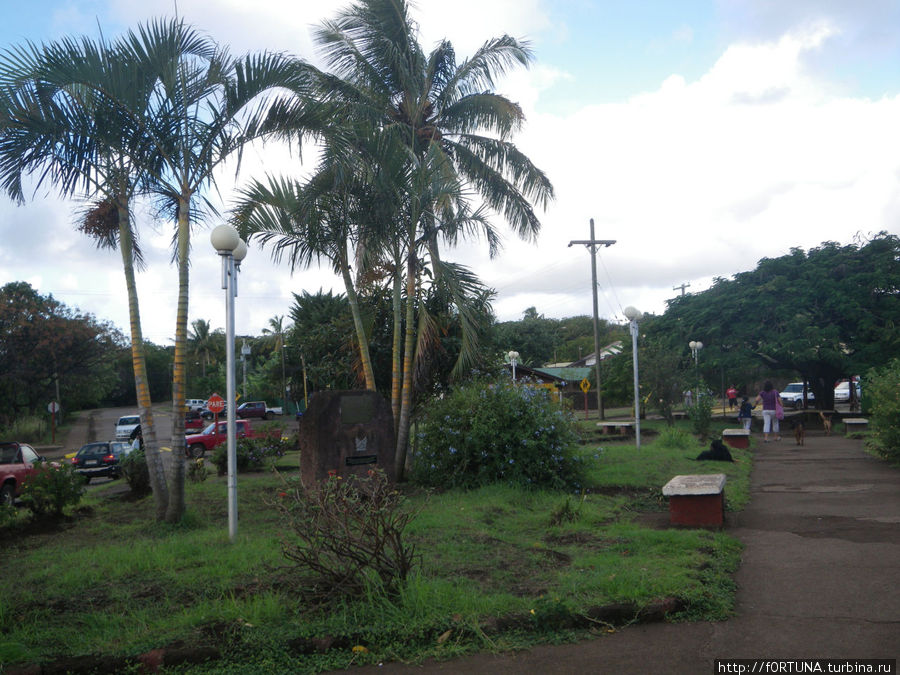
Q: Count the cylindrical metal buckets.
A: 0